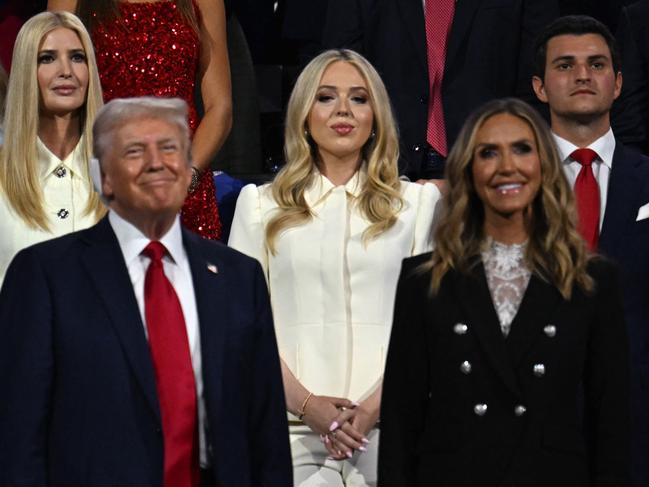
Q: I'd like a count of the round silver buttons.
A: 6